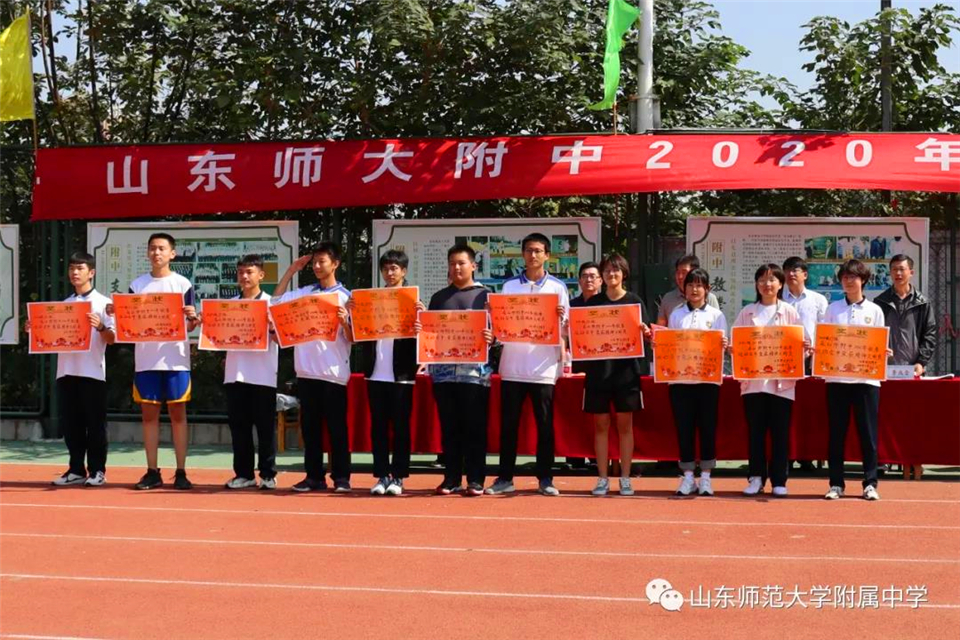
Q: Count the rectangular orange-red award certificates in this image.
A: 11